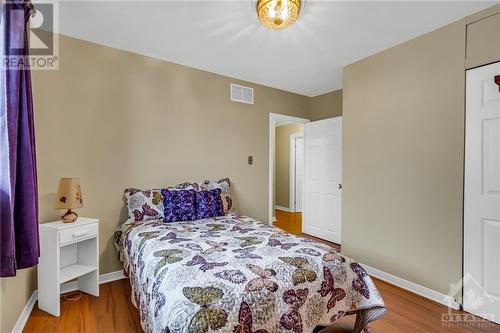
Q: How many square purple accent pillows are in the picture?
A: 2